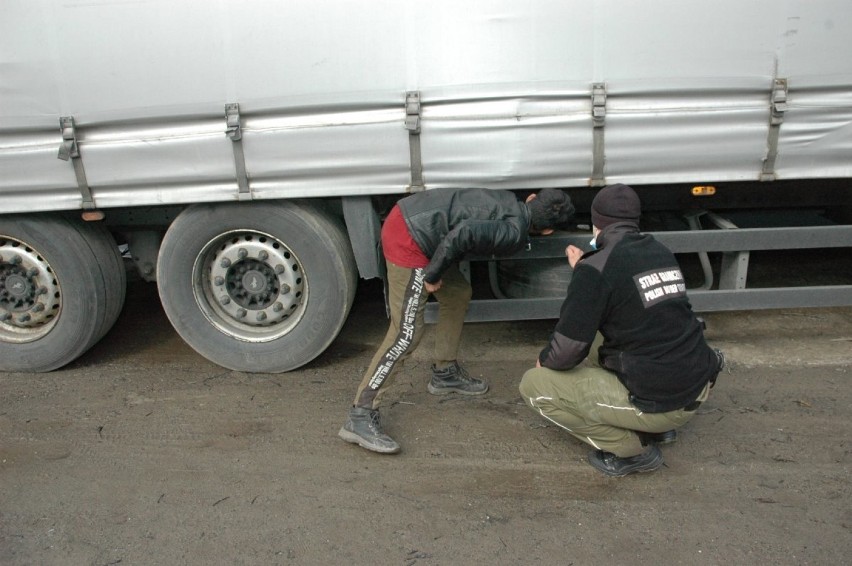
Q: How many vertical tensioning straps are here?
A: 5